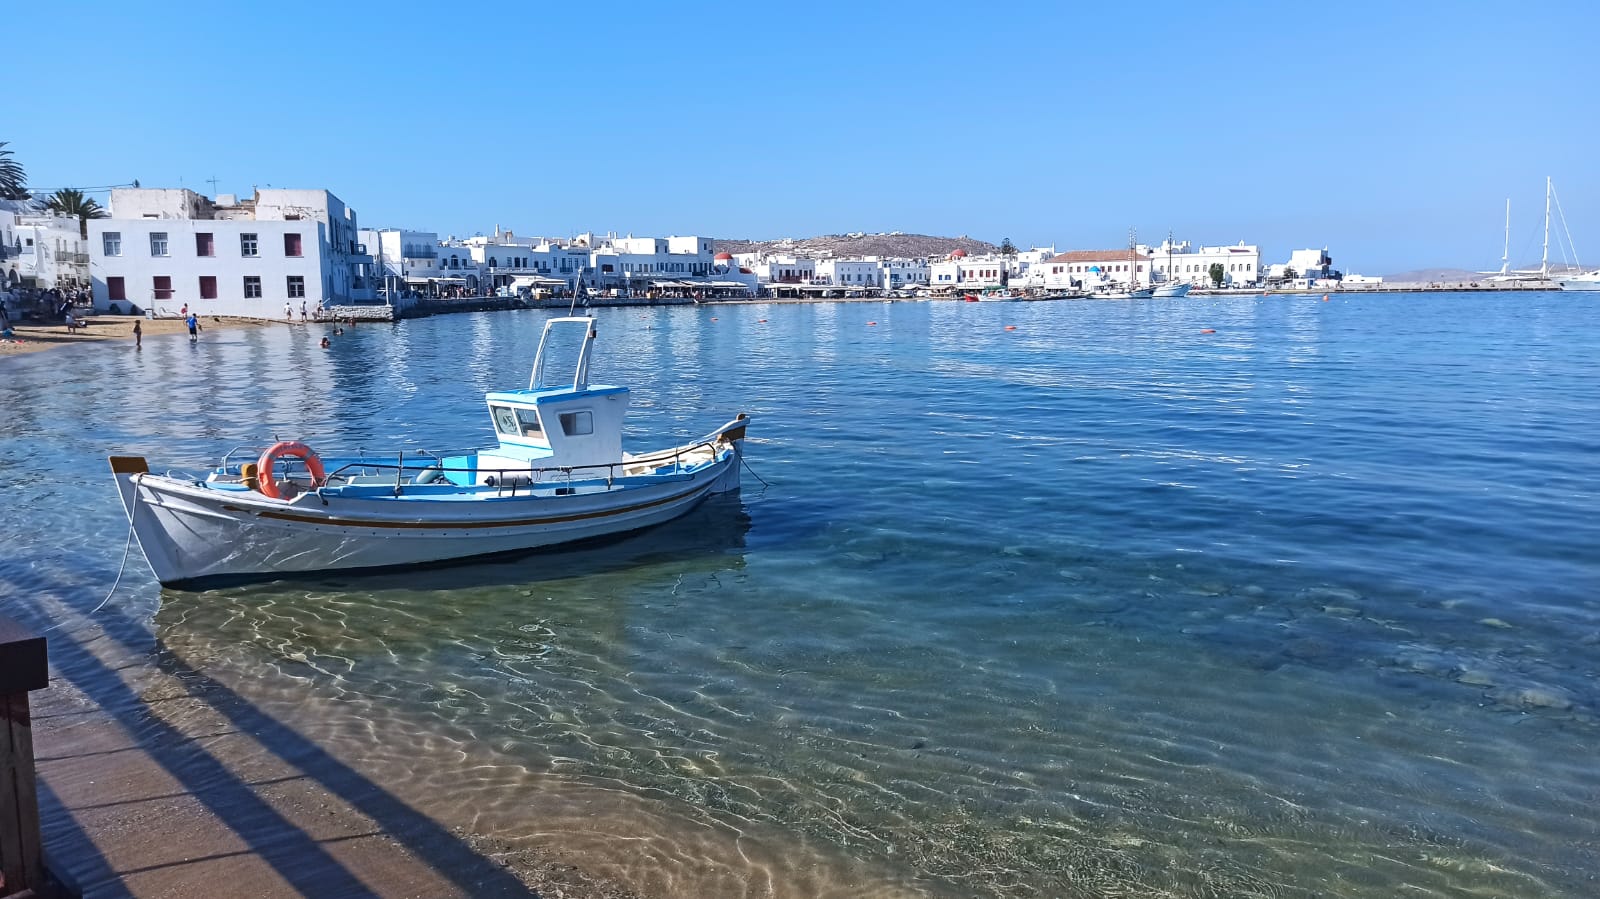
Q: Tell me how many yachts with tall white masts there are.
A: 2